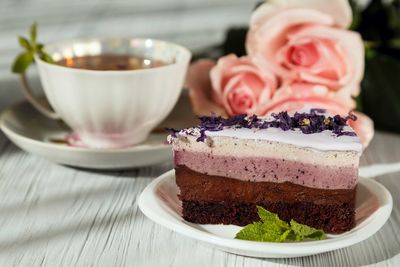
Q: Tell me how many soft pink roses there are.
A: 3